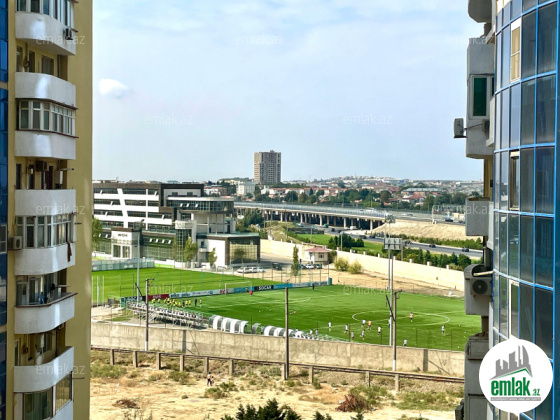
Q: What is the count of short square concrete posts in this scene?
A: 10